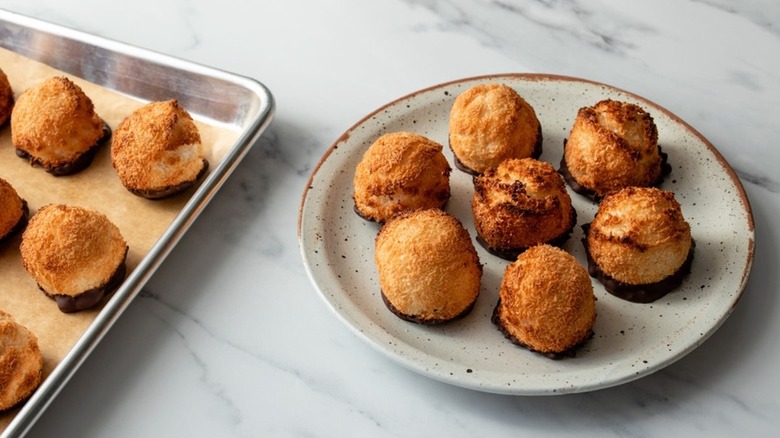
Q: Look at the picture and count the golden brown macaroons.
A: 13